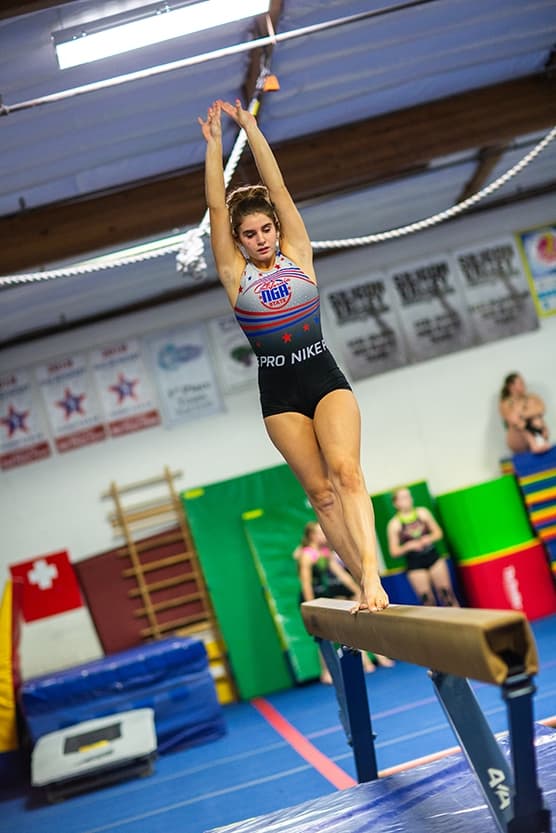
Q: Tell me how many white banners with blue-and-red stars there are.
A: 3